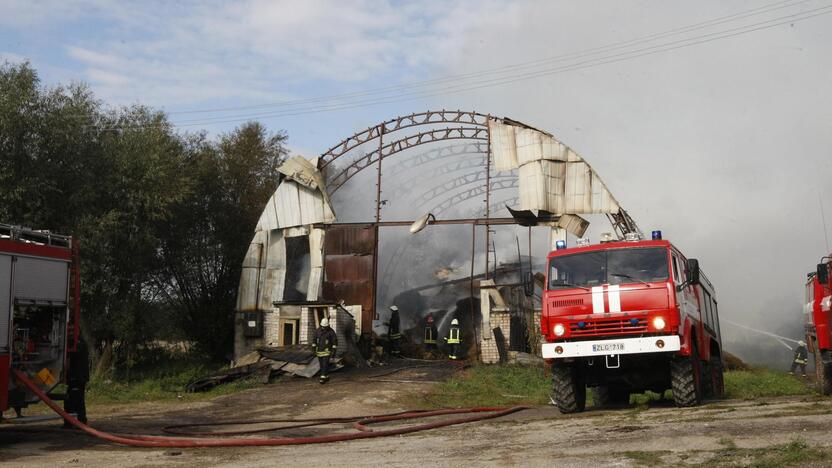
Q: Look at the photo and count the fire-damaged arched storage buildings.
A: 1